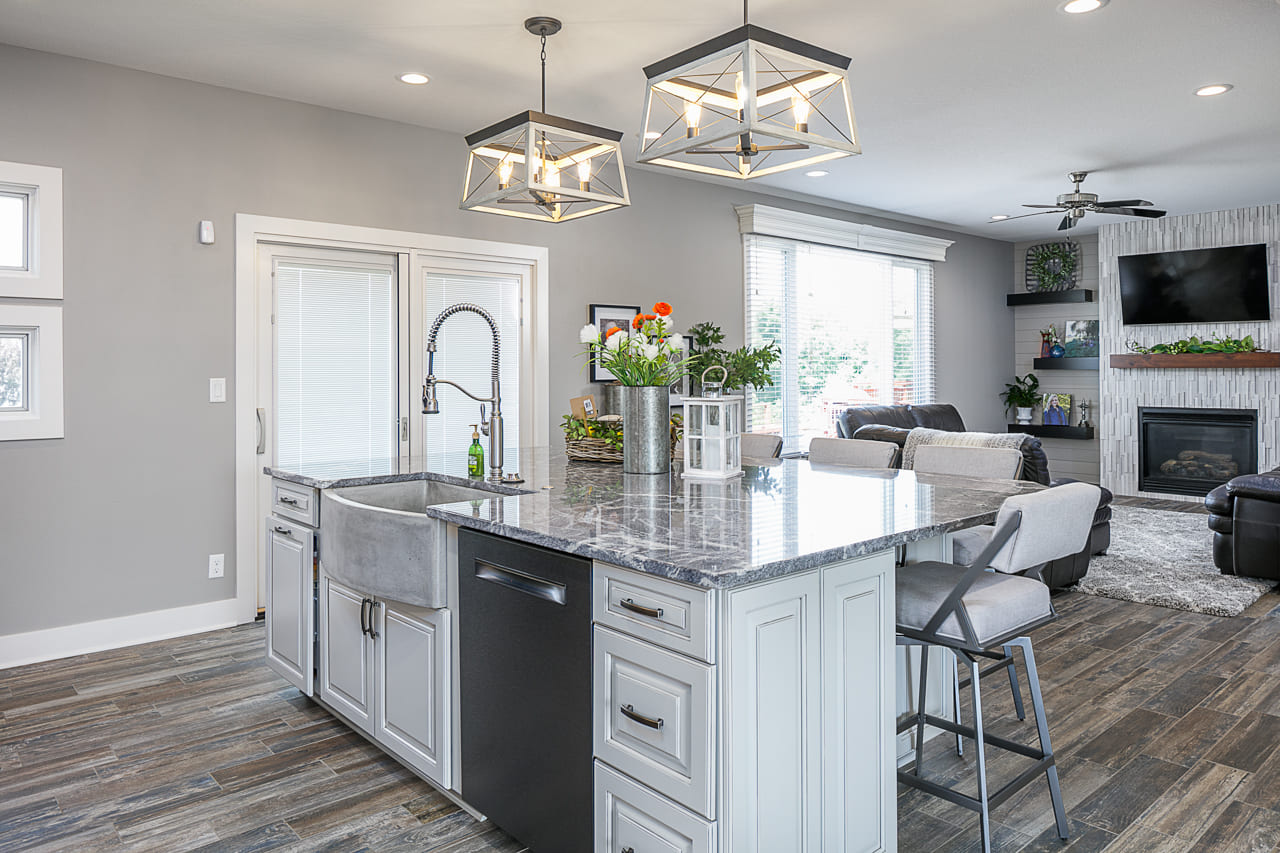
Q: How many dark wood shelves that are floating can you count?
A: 3